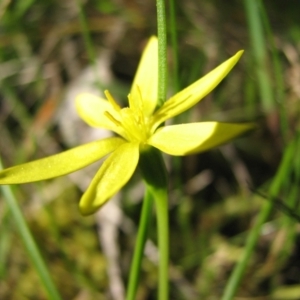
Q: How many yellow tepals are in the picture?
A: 6